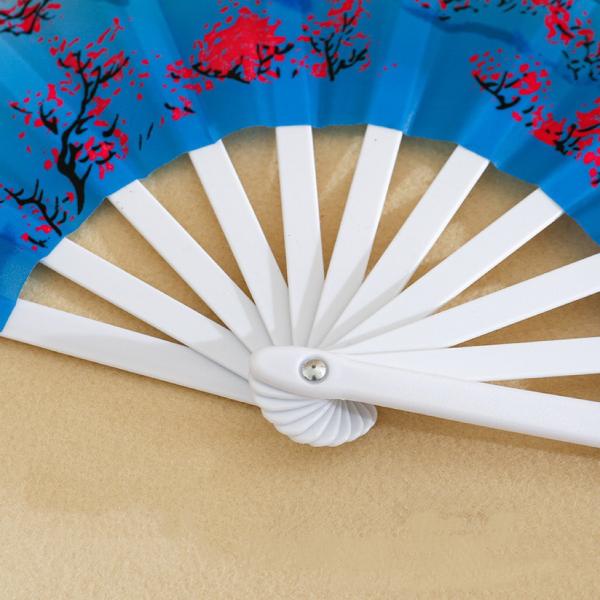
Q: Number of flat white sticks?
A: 11